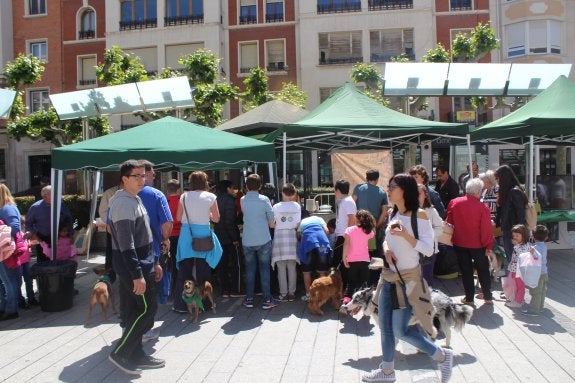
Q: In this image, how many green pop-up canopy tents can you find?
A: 3